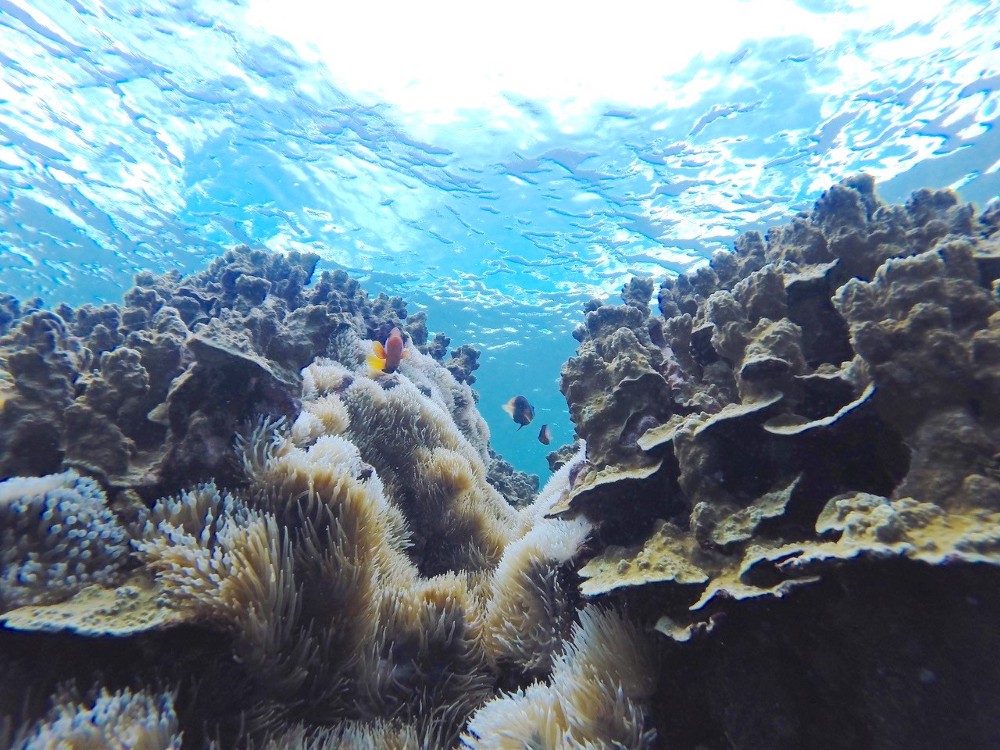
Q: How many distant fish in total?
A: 2